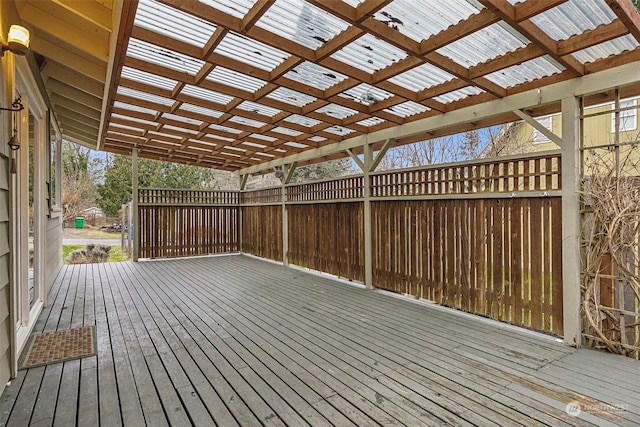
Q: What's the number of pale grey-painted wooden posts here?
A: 5